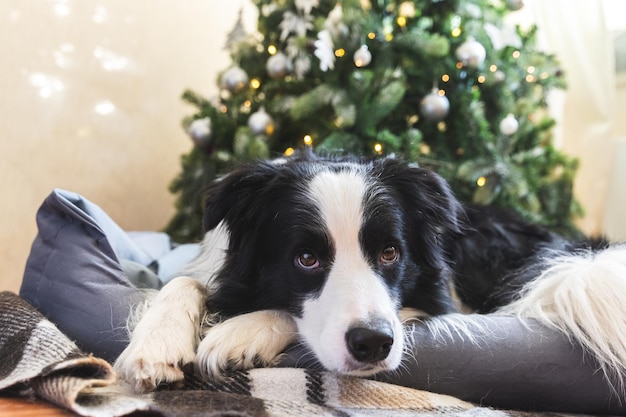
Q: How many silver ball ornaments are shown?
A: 8